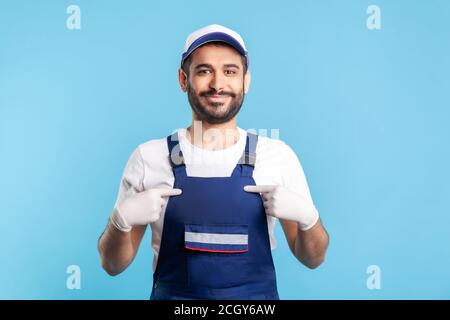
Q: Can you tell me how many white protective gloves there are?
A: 2